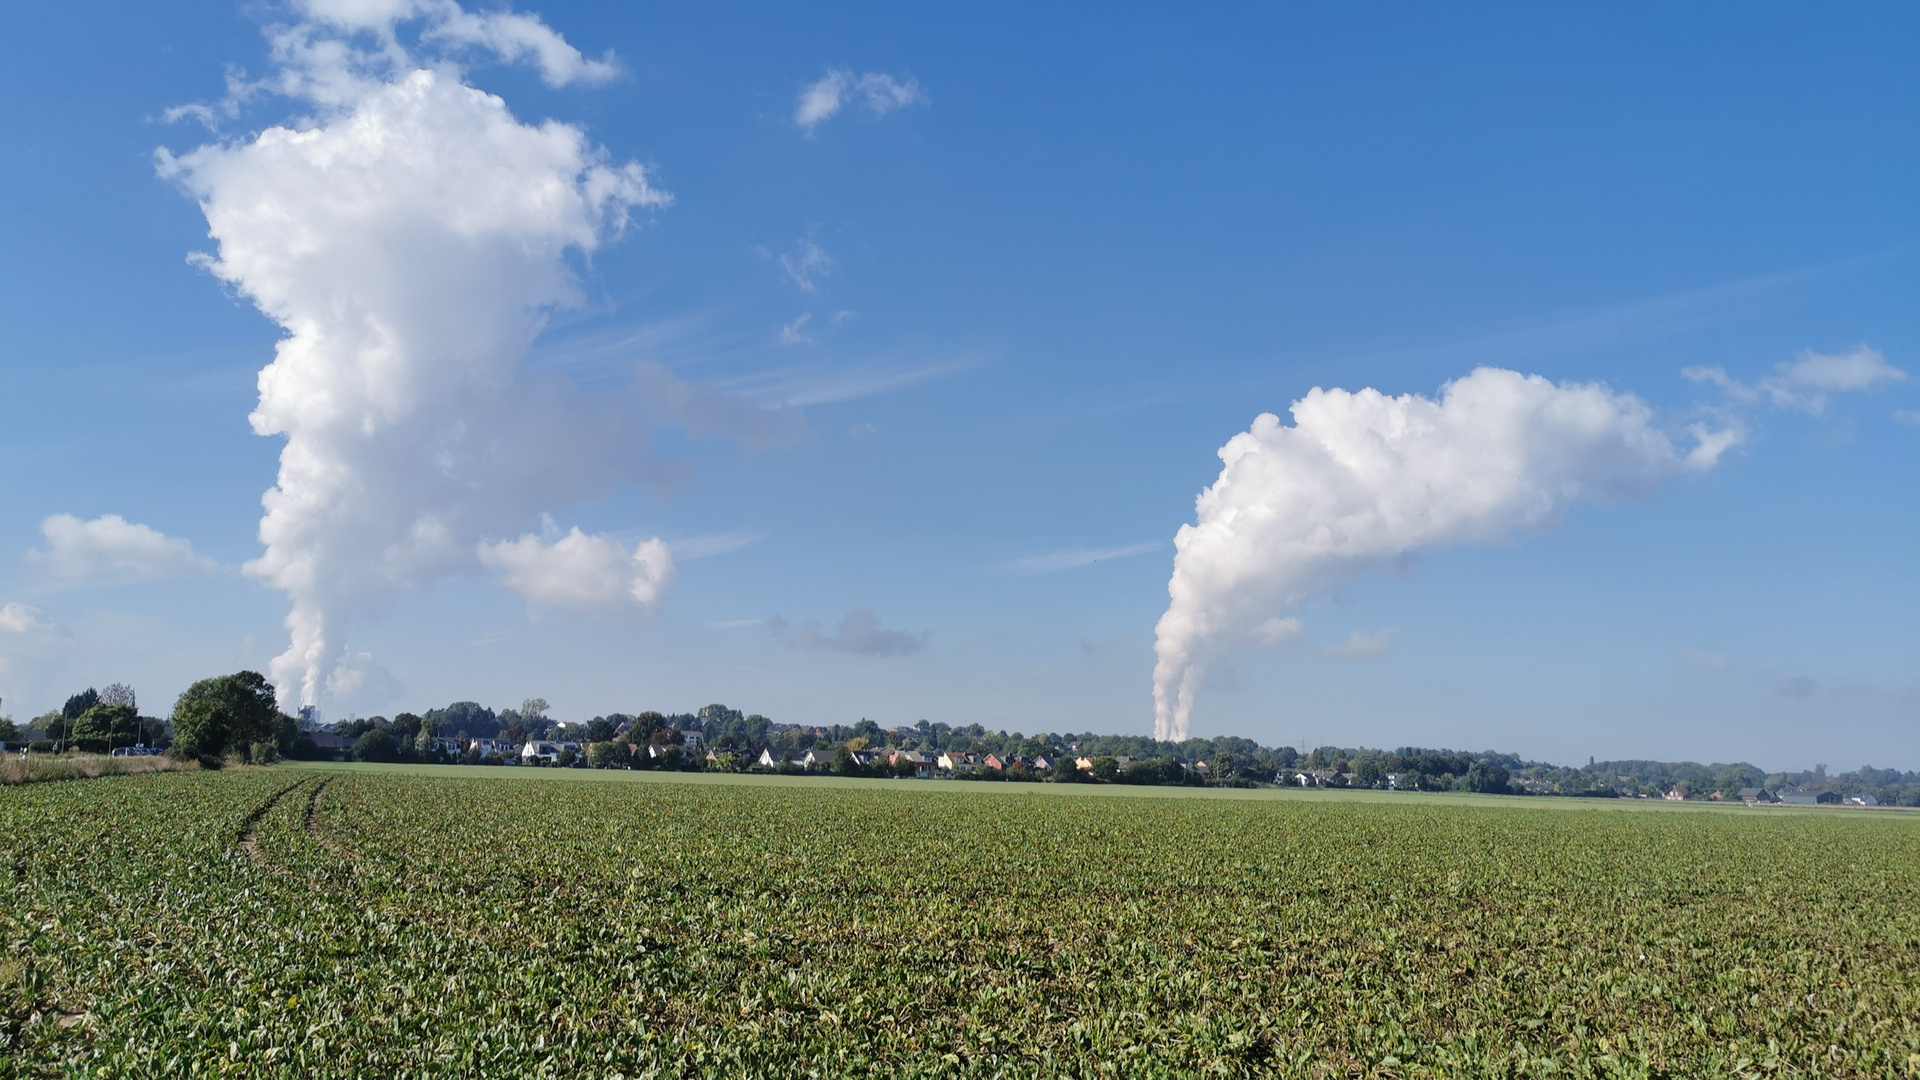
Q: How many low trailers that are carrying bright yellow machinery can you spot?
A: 0